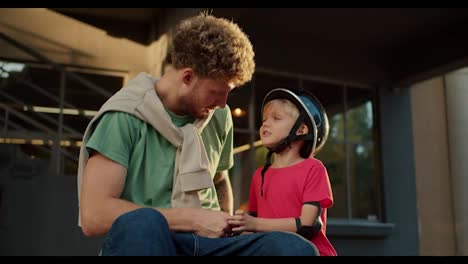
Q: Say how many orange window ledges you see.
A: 0